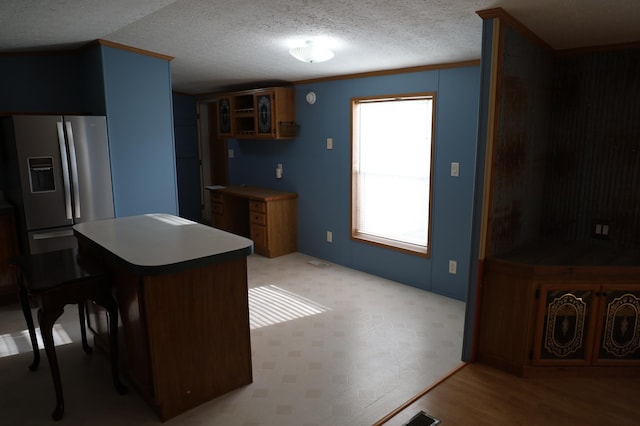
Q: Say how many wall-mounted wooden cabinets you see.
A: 1